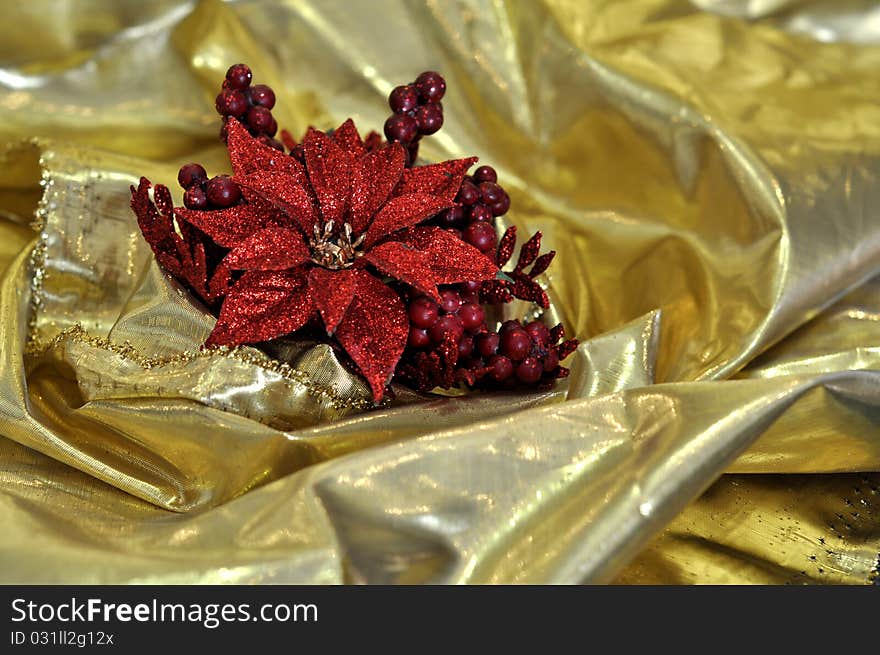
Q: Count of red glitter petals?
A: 14